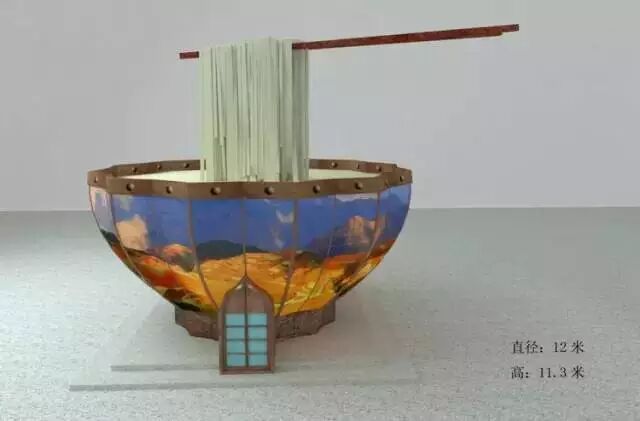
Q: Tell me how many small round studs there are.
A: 14